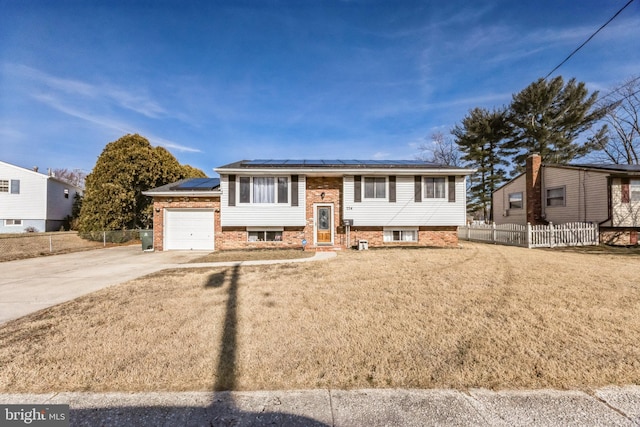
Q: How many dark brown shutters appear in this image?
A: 6